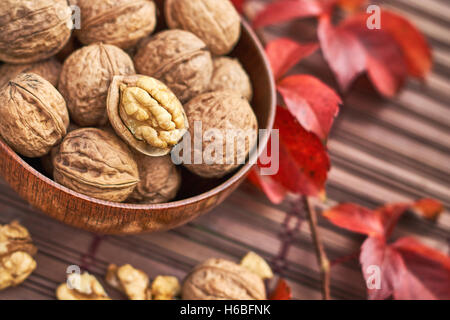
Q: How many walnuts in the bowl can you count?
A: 12